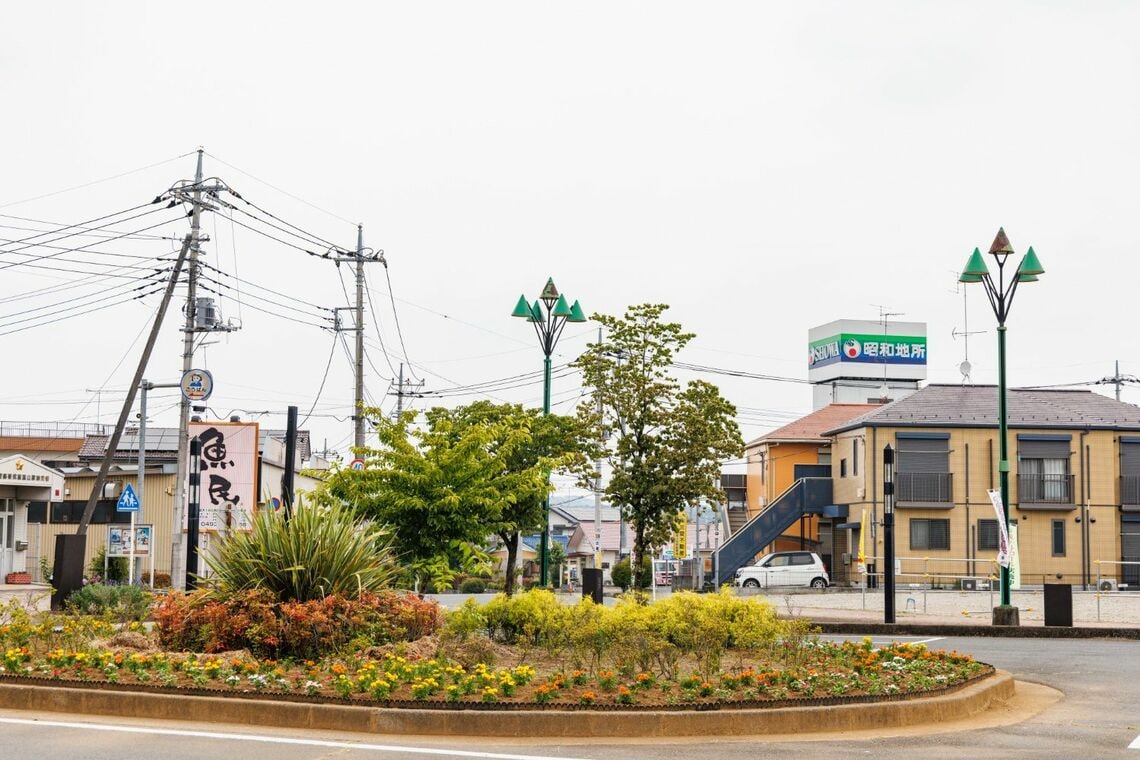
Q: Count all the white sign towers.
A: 1